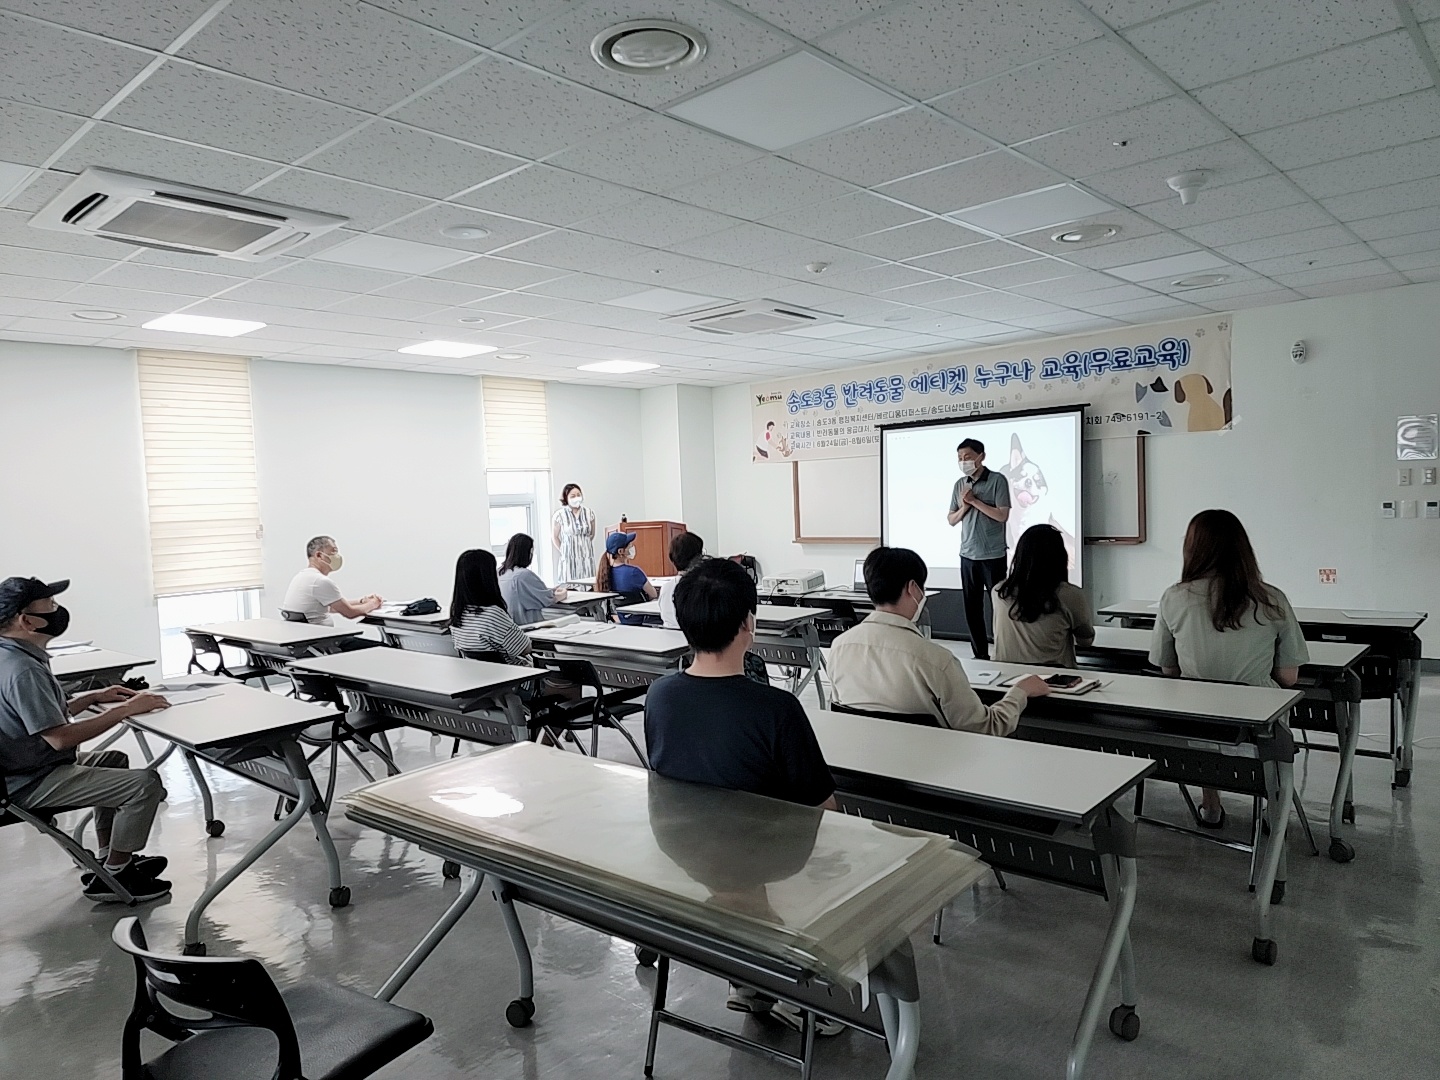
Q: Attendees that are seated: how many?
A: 10